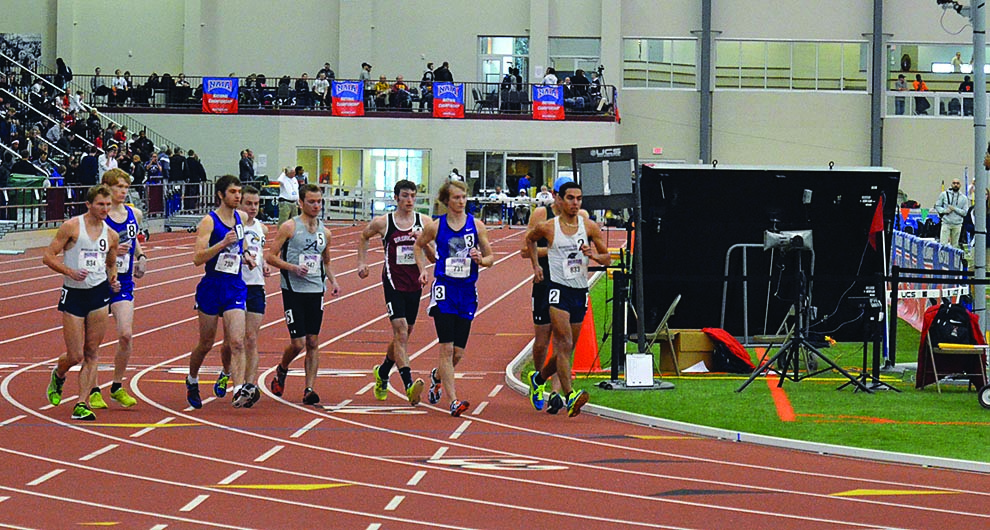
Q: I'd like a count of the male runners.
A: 9